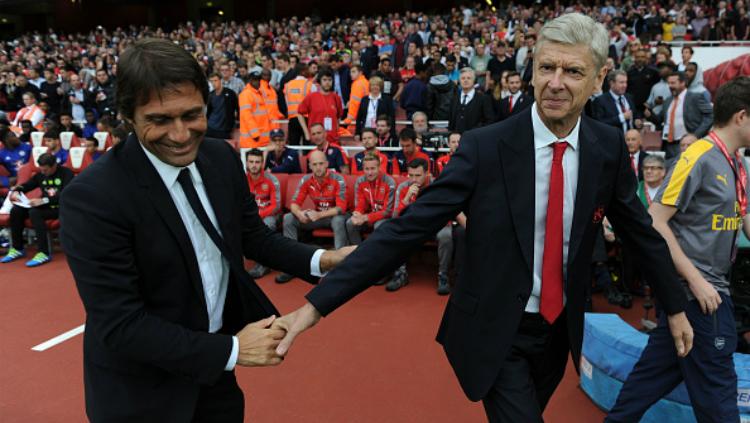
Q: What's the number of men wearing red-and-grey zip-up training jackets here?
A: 4